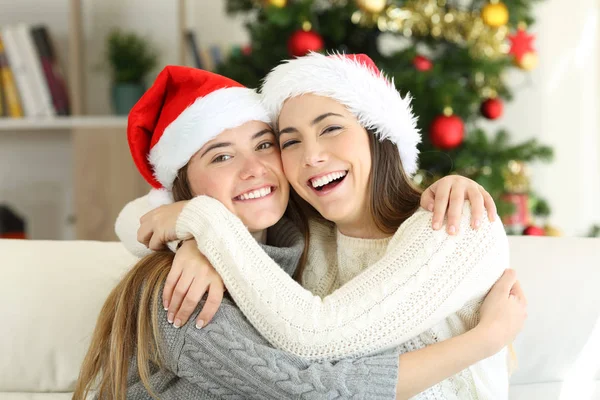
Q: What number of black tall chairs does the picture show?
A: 0